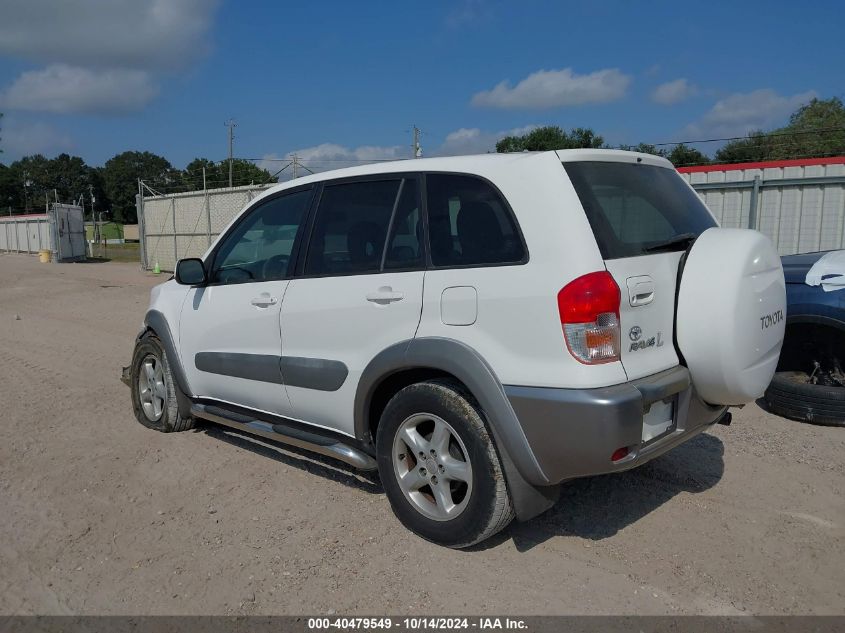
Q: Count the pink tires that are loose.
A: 0